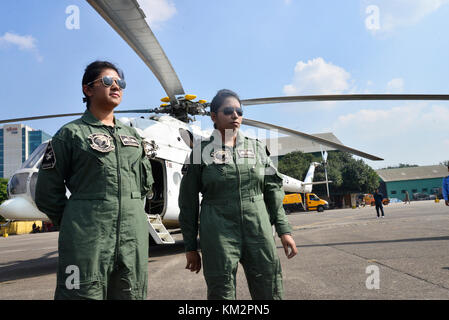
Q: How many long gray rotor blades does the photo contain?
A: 4